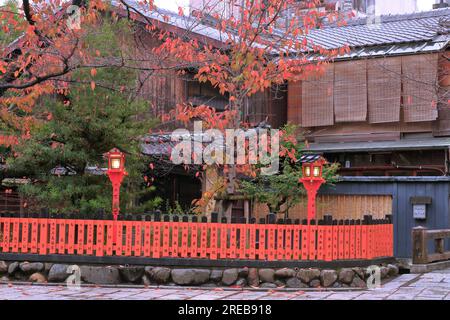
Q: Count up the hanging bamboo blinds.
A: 4